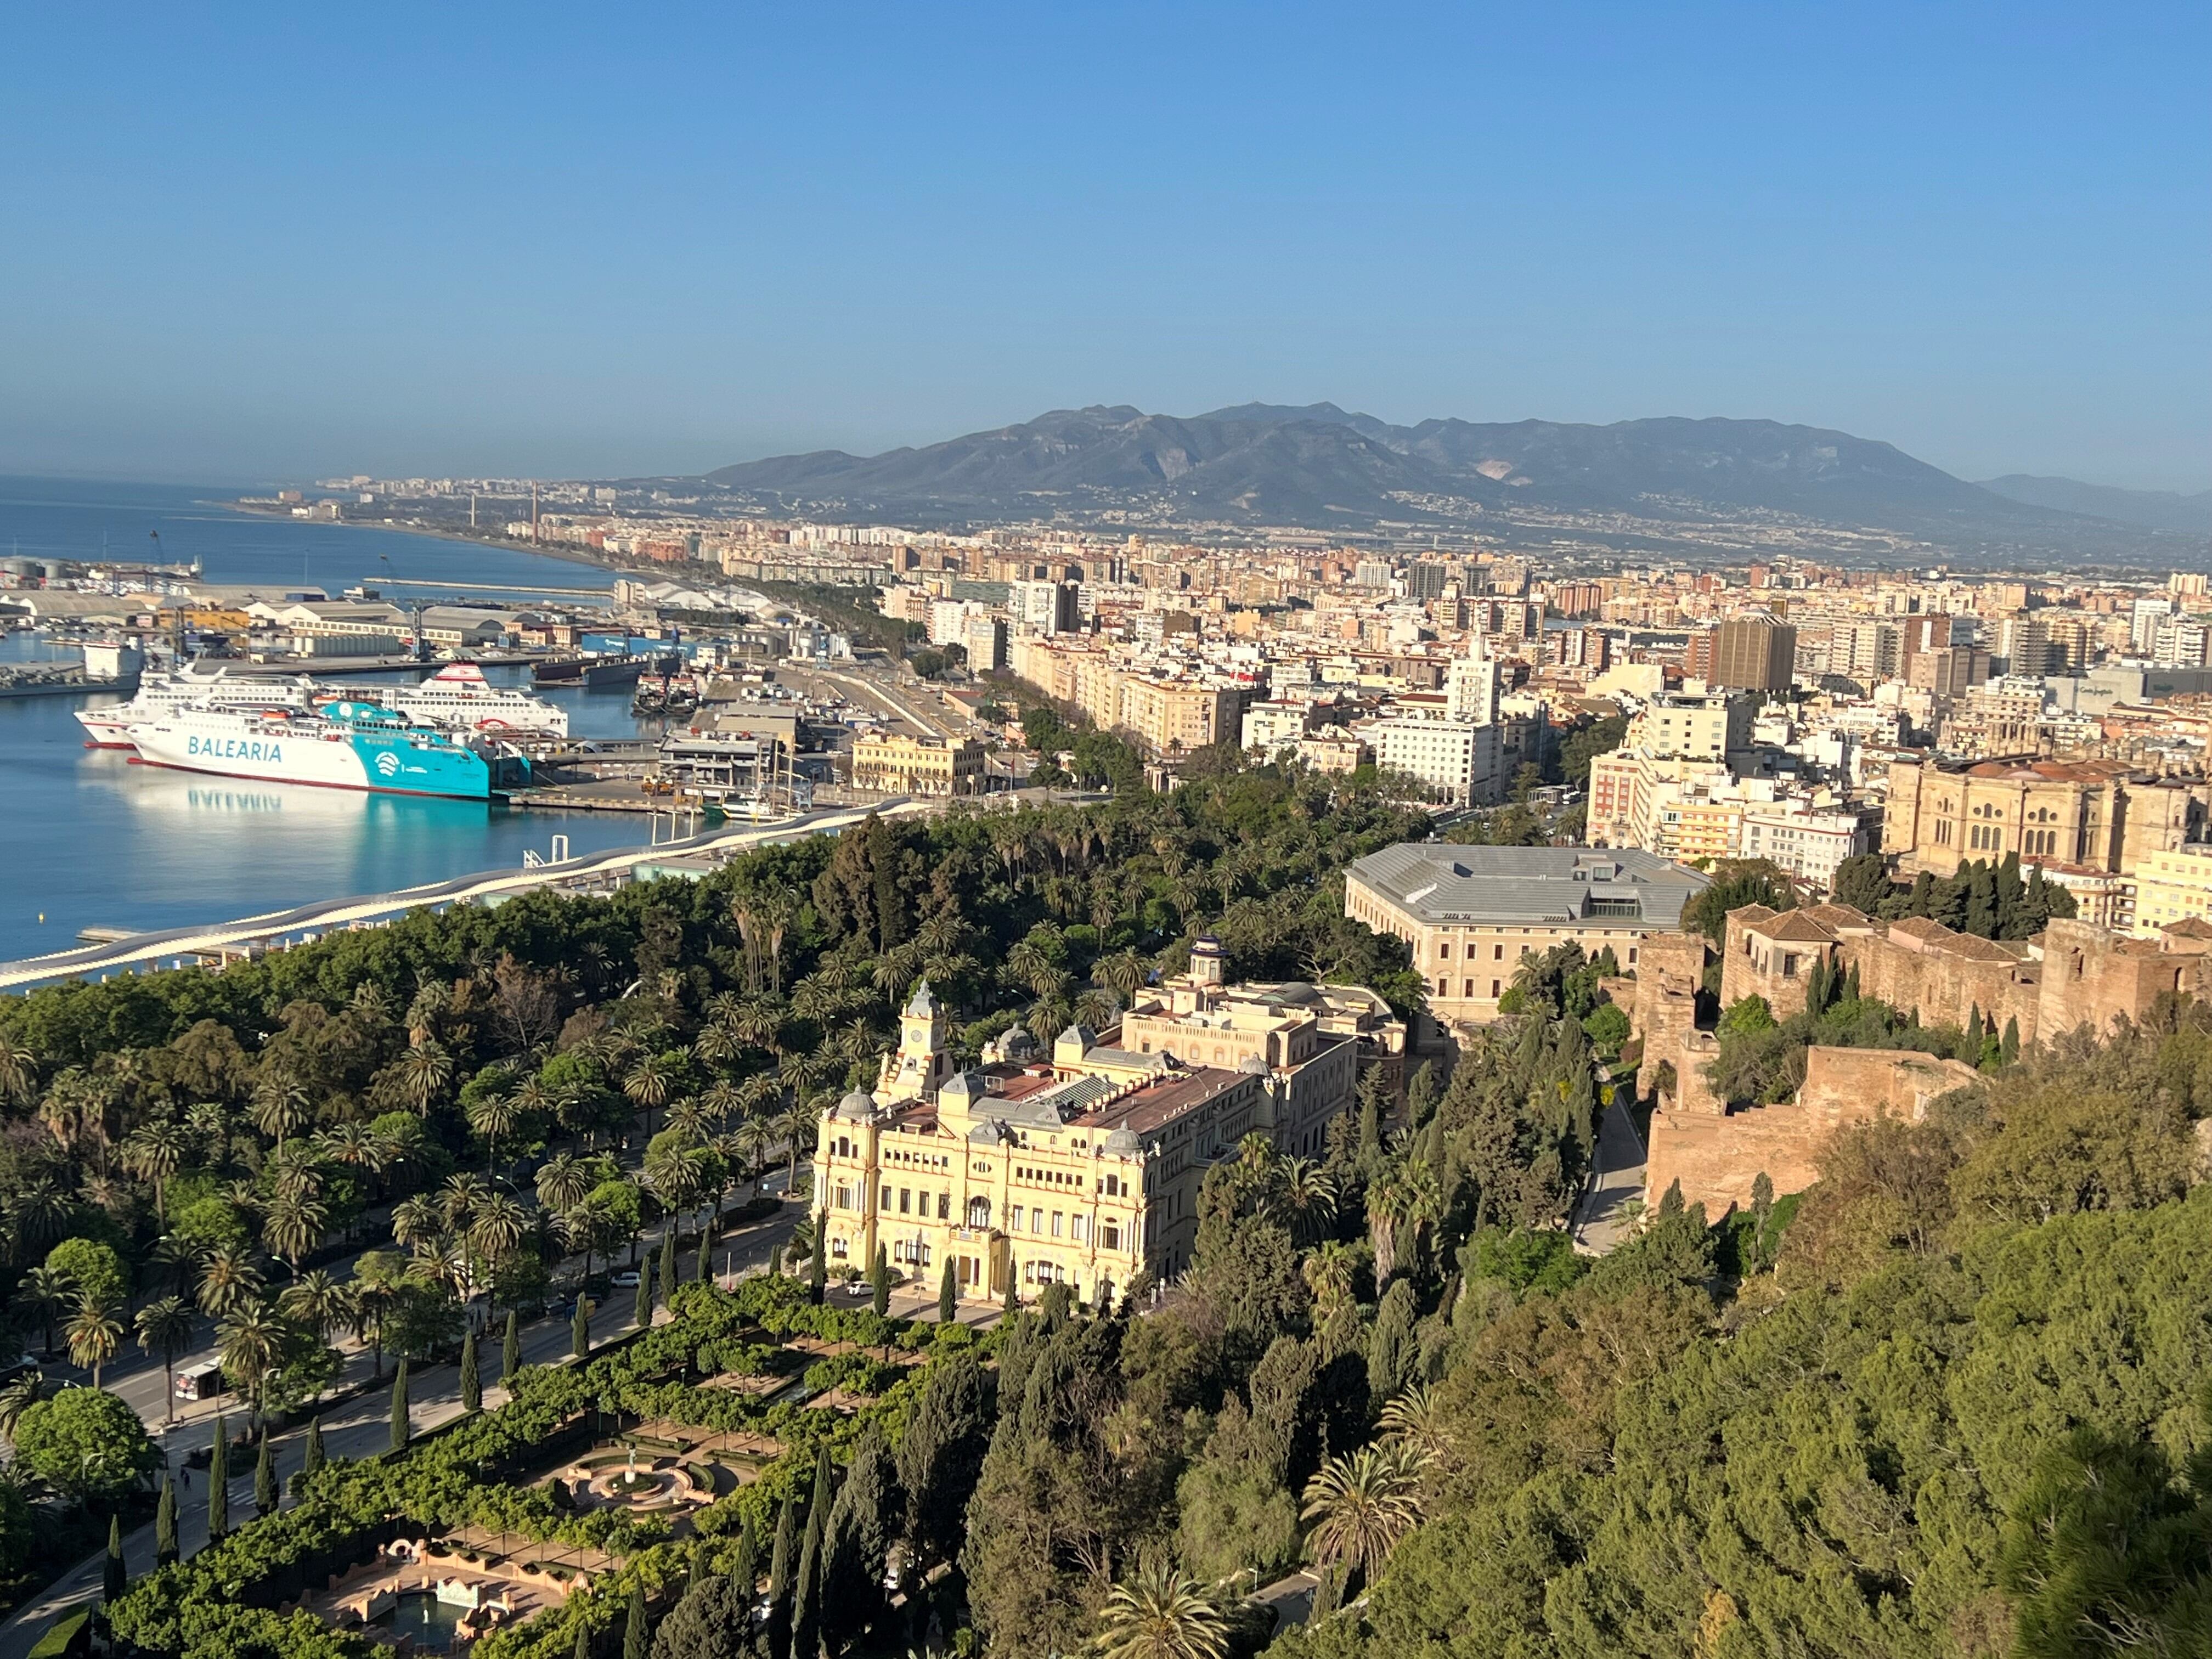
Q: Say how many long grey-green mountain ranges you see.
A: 1